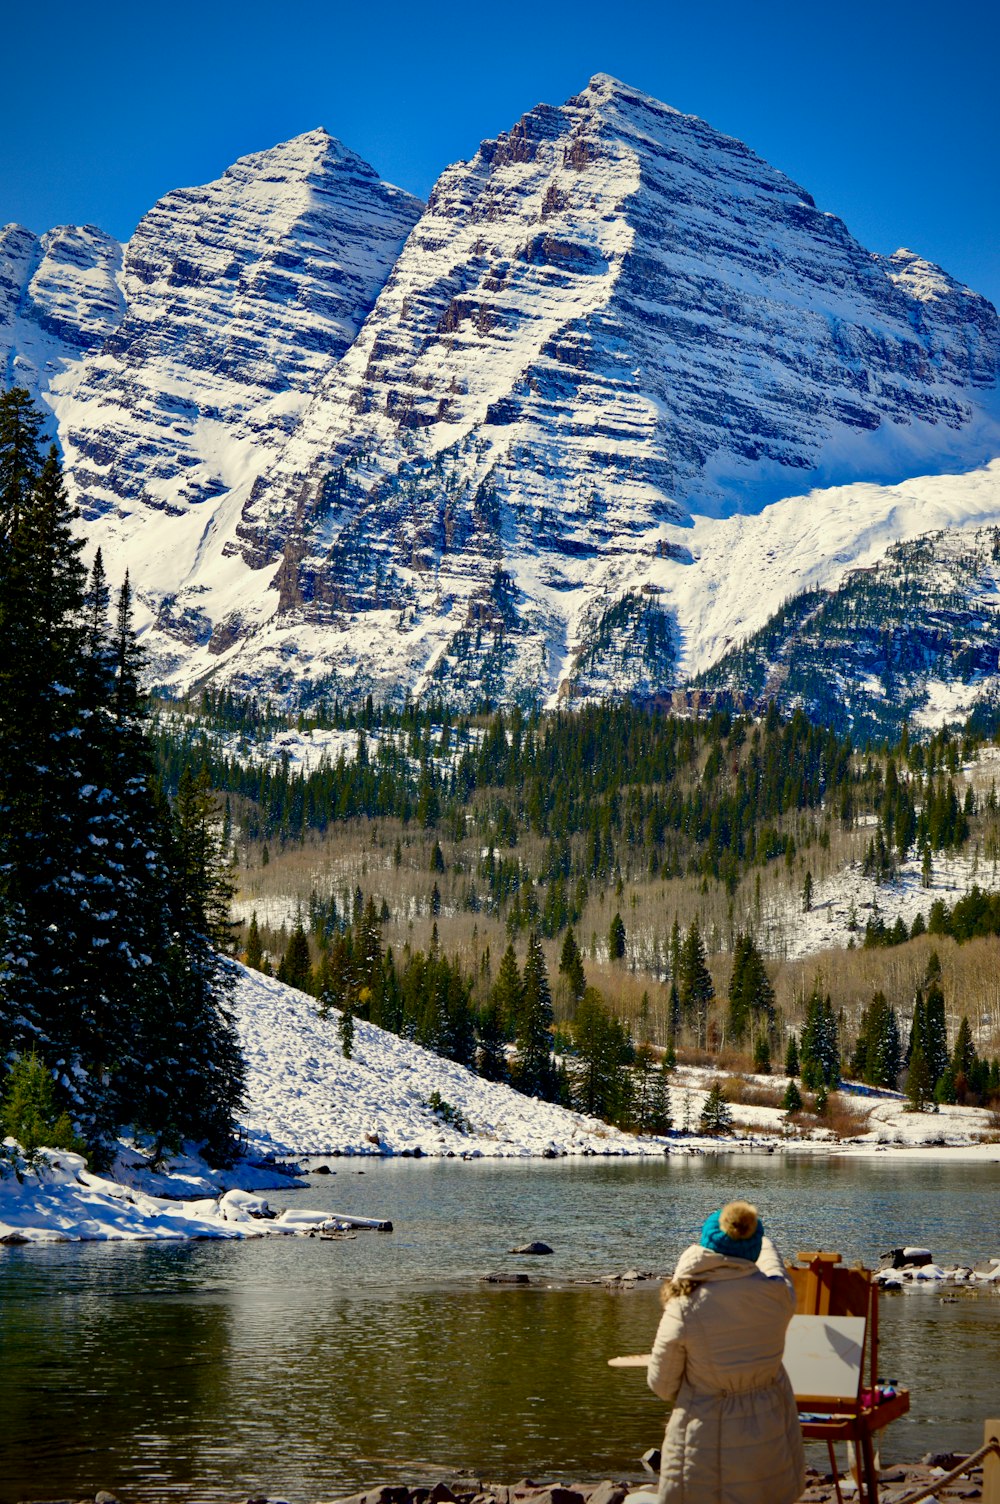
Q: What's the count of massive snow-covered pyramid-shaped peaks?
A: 2